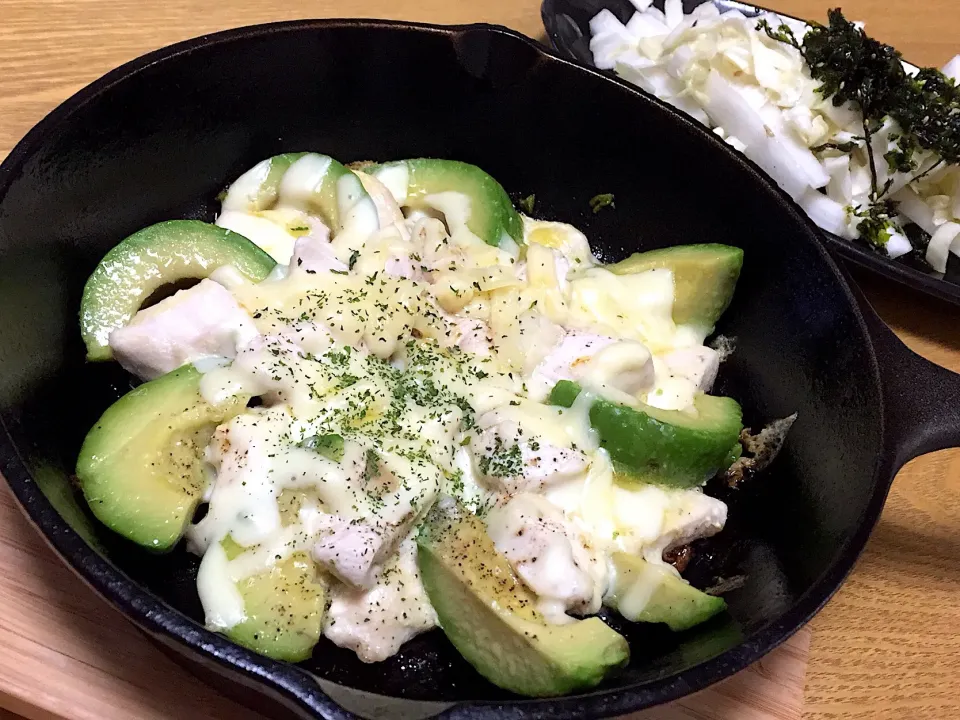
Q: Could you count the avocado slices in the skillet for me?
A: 9